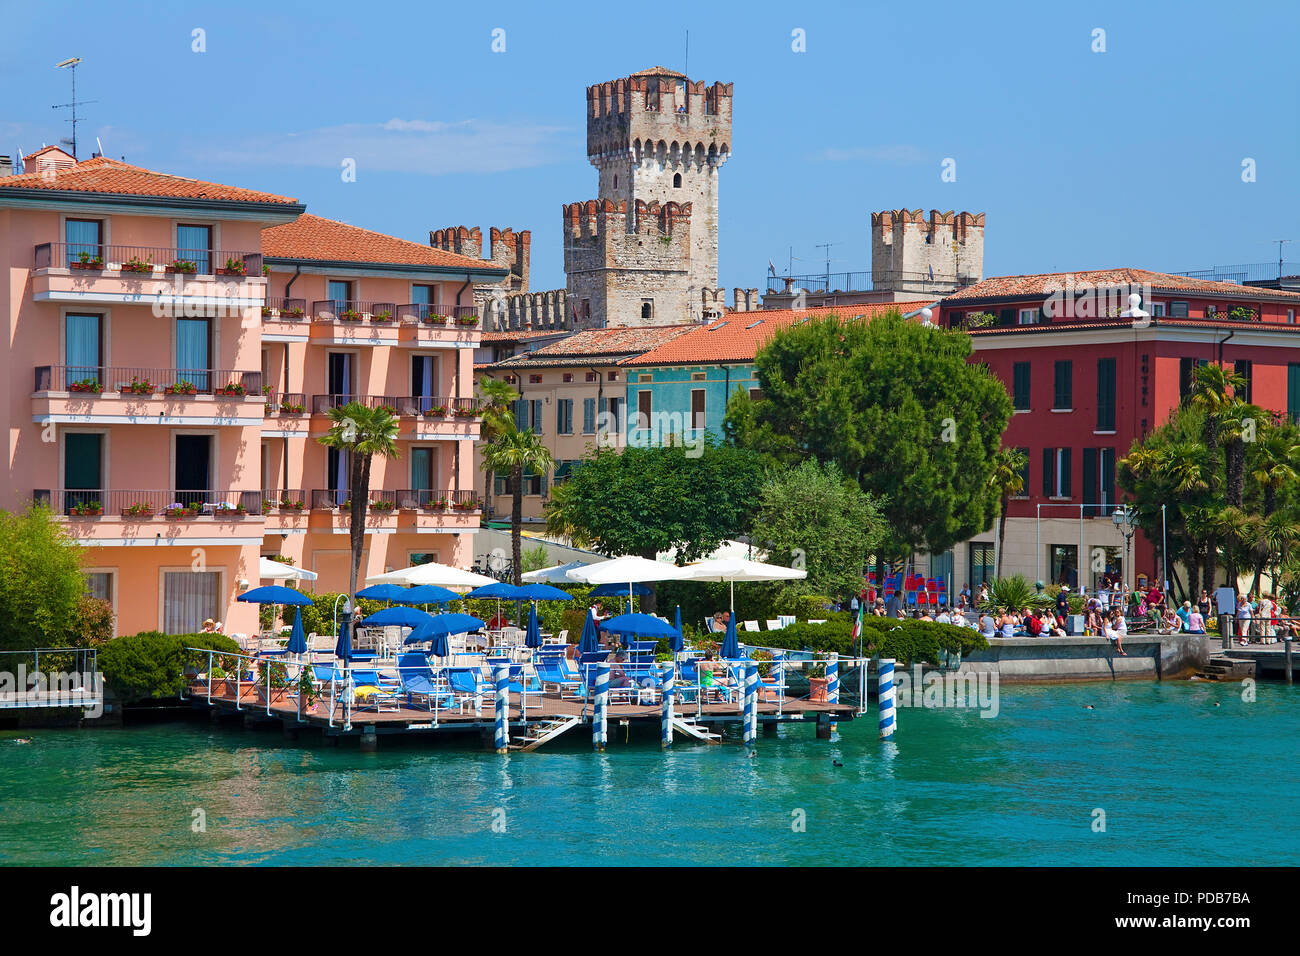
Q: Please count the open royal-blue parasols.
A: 9